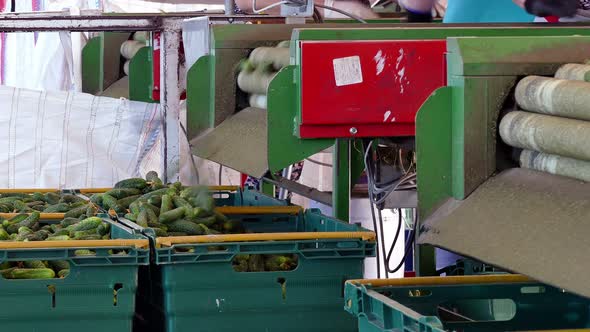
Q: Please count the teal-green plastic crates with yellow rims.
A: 5